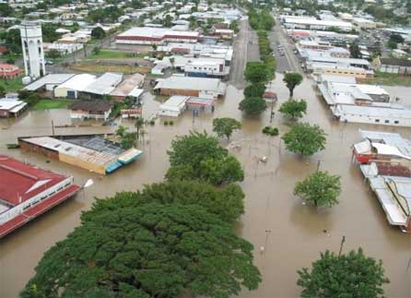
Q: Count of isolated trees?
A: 6